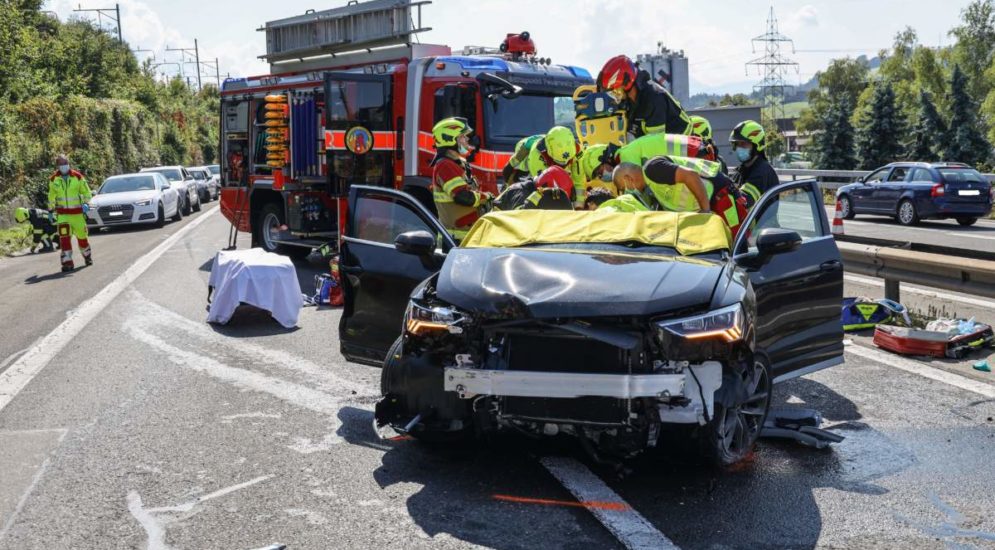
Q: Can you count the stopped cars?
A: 5